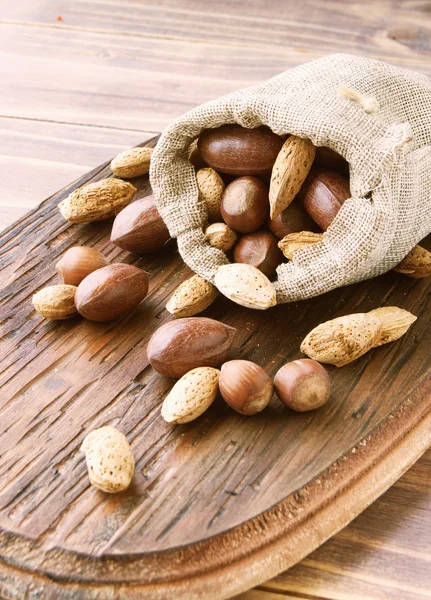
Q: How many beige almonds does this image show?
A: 14